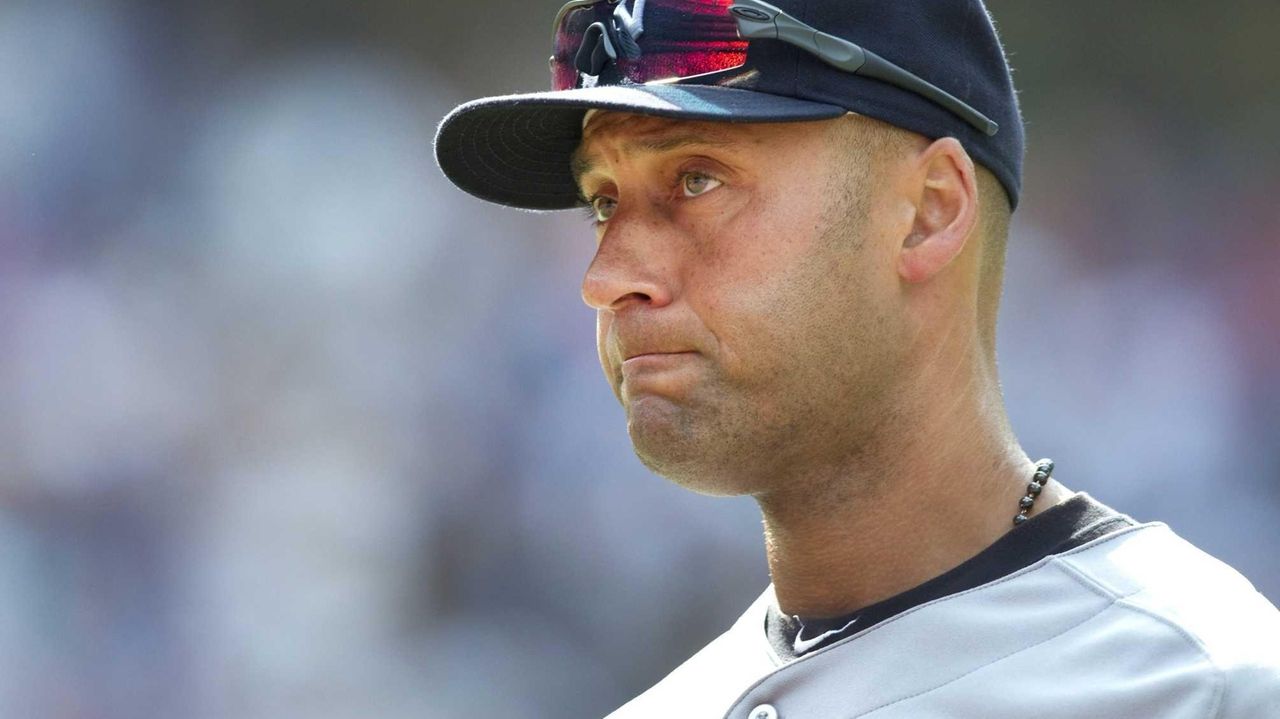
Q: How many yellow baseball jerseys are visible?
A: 0